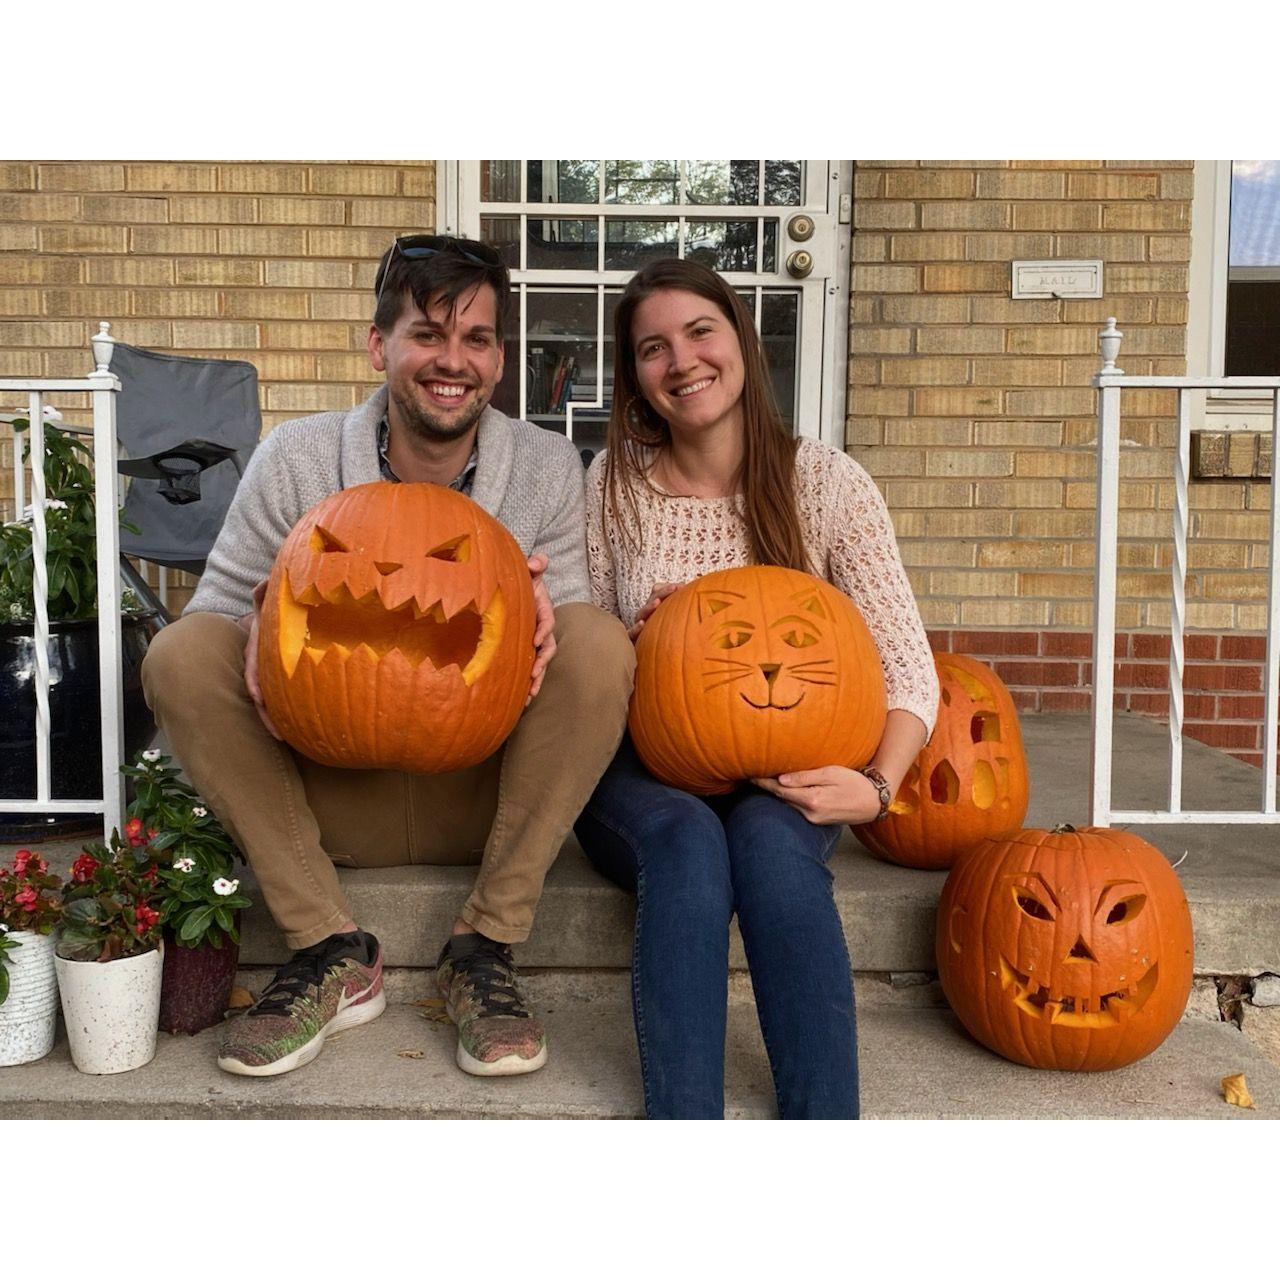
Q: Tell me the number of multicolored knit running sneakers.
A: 2